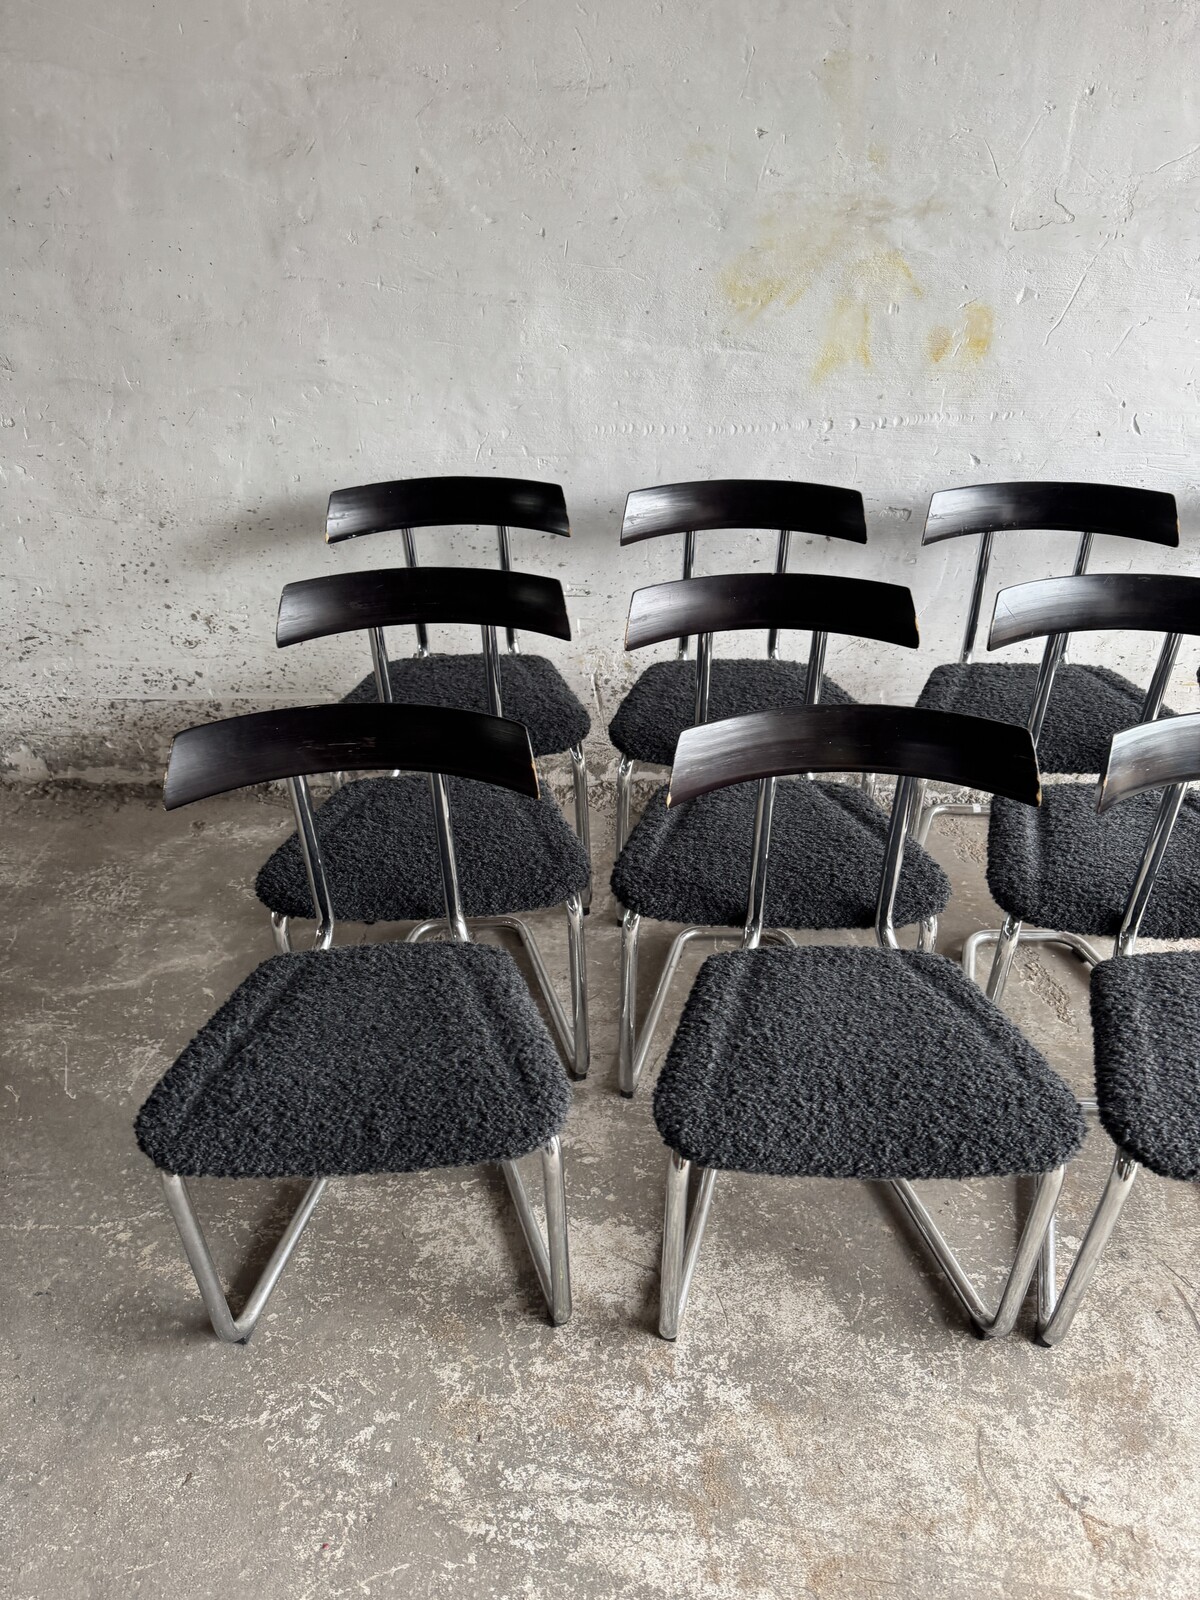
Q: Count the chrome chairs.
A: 9